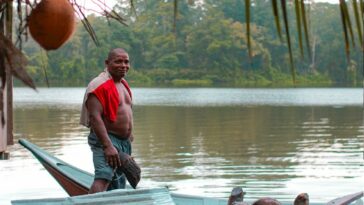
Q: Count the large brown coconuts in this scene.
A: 1